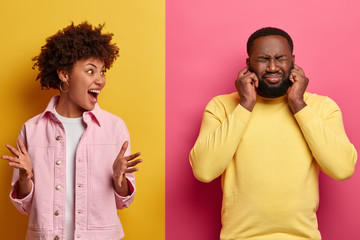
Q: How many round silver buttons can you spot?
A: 5